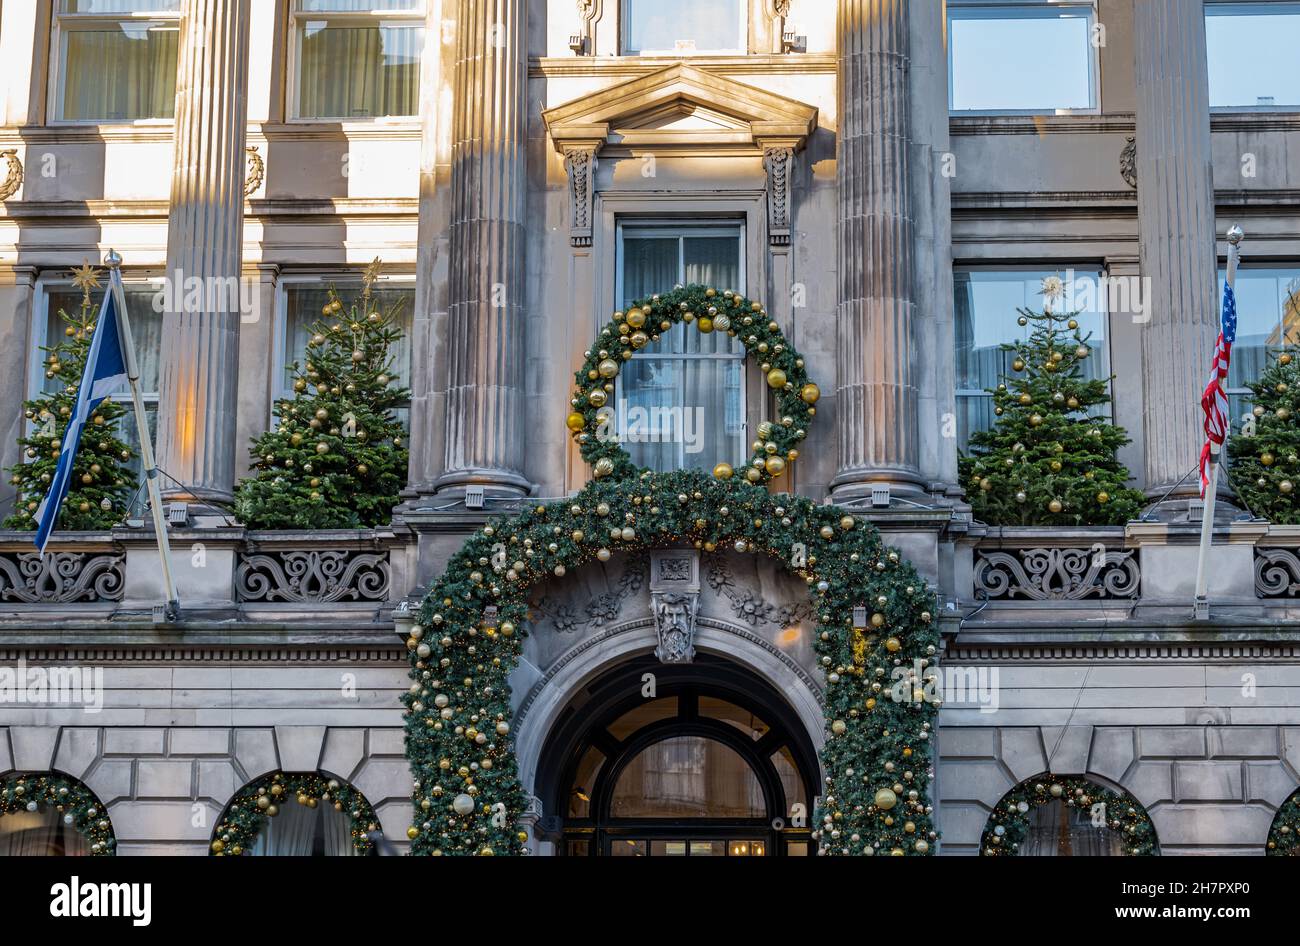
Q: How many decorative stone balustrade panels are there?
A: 4